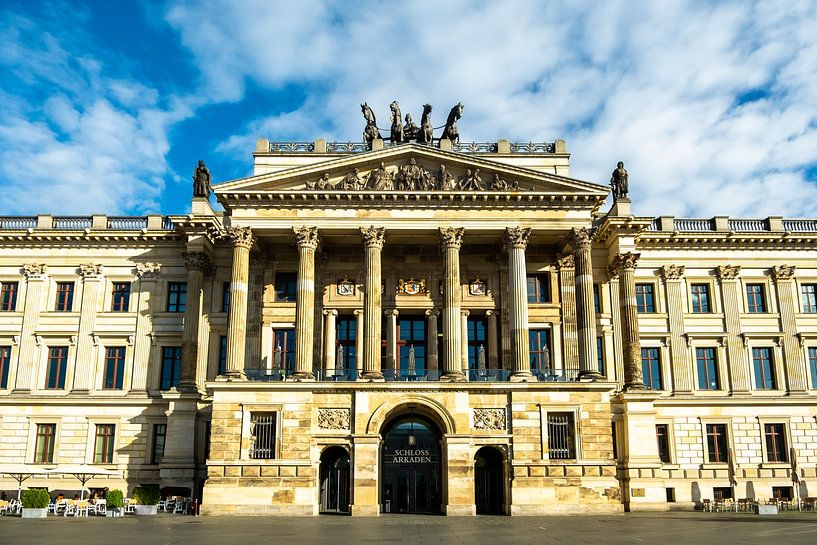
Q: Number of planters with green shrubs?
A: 3